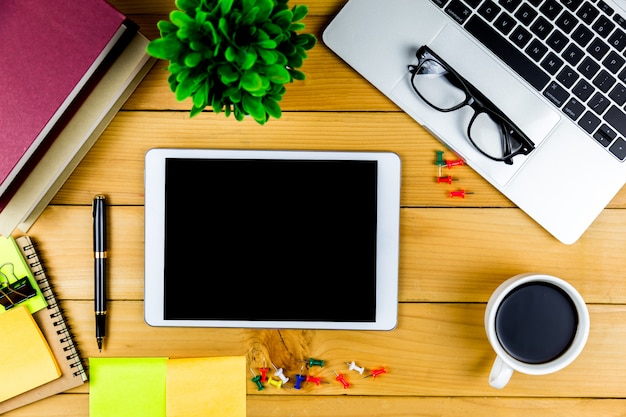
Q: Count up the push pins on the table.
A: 14